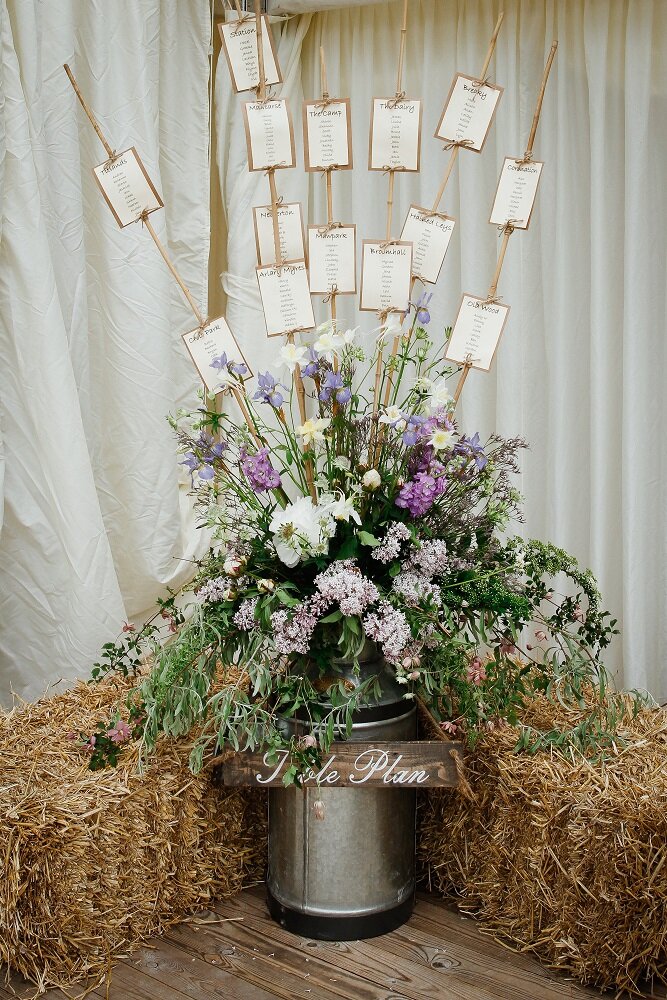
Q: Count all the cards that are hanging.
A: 14